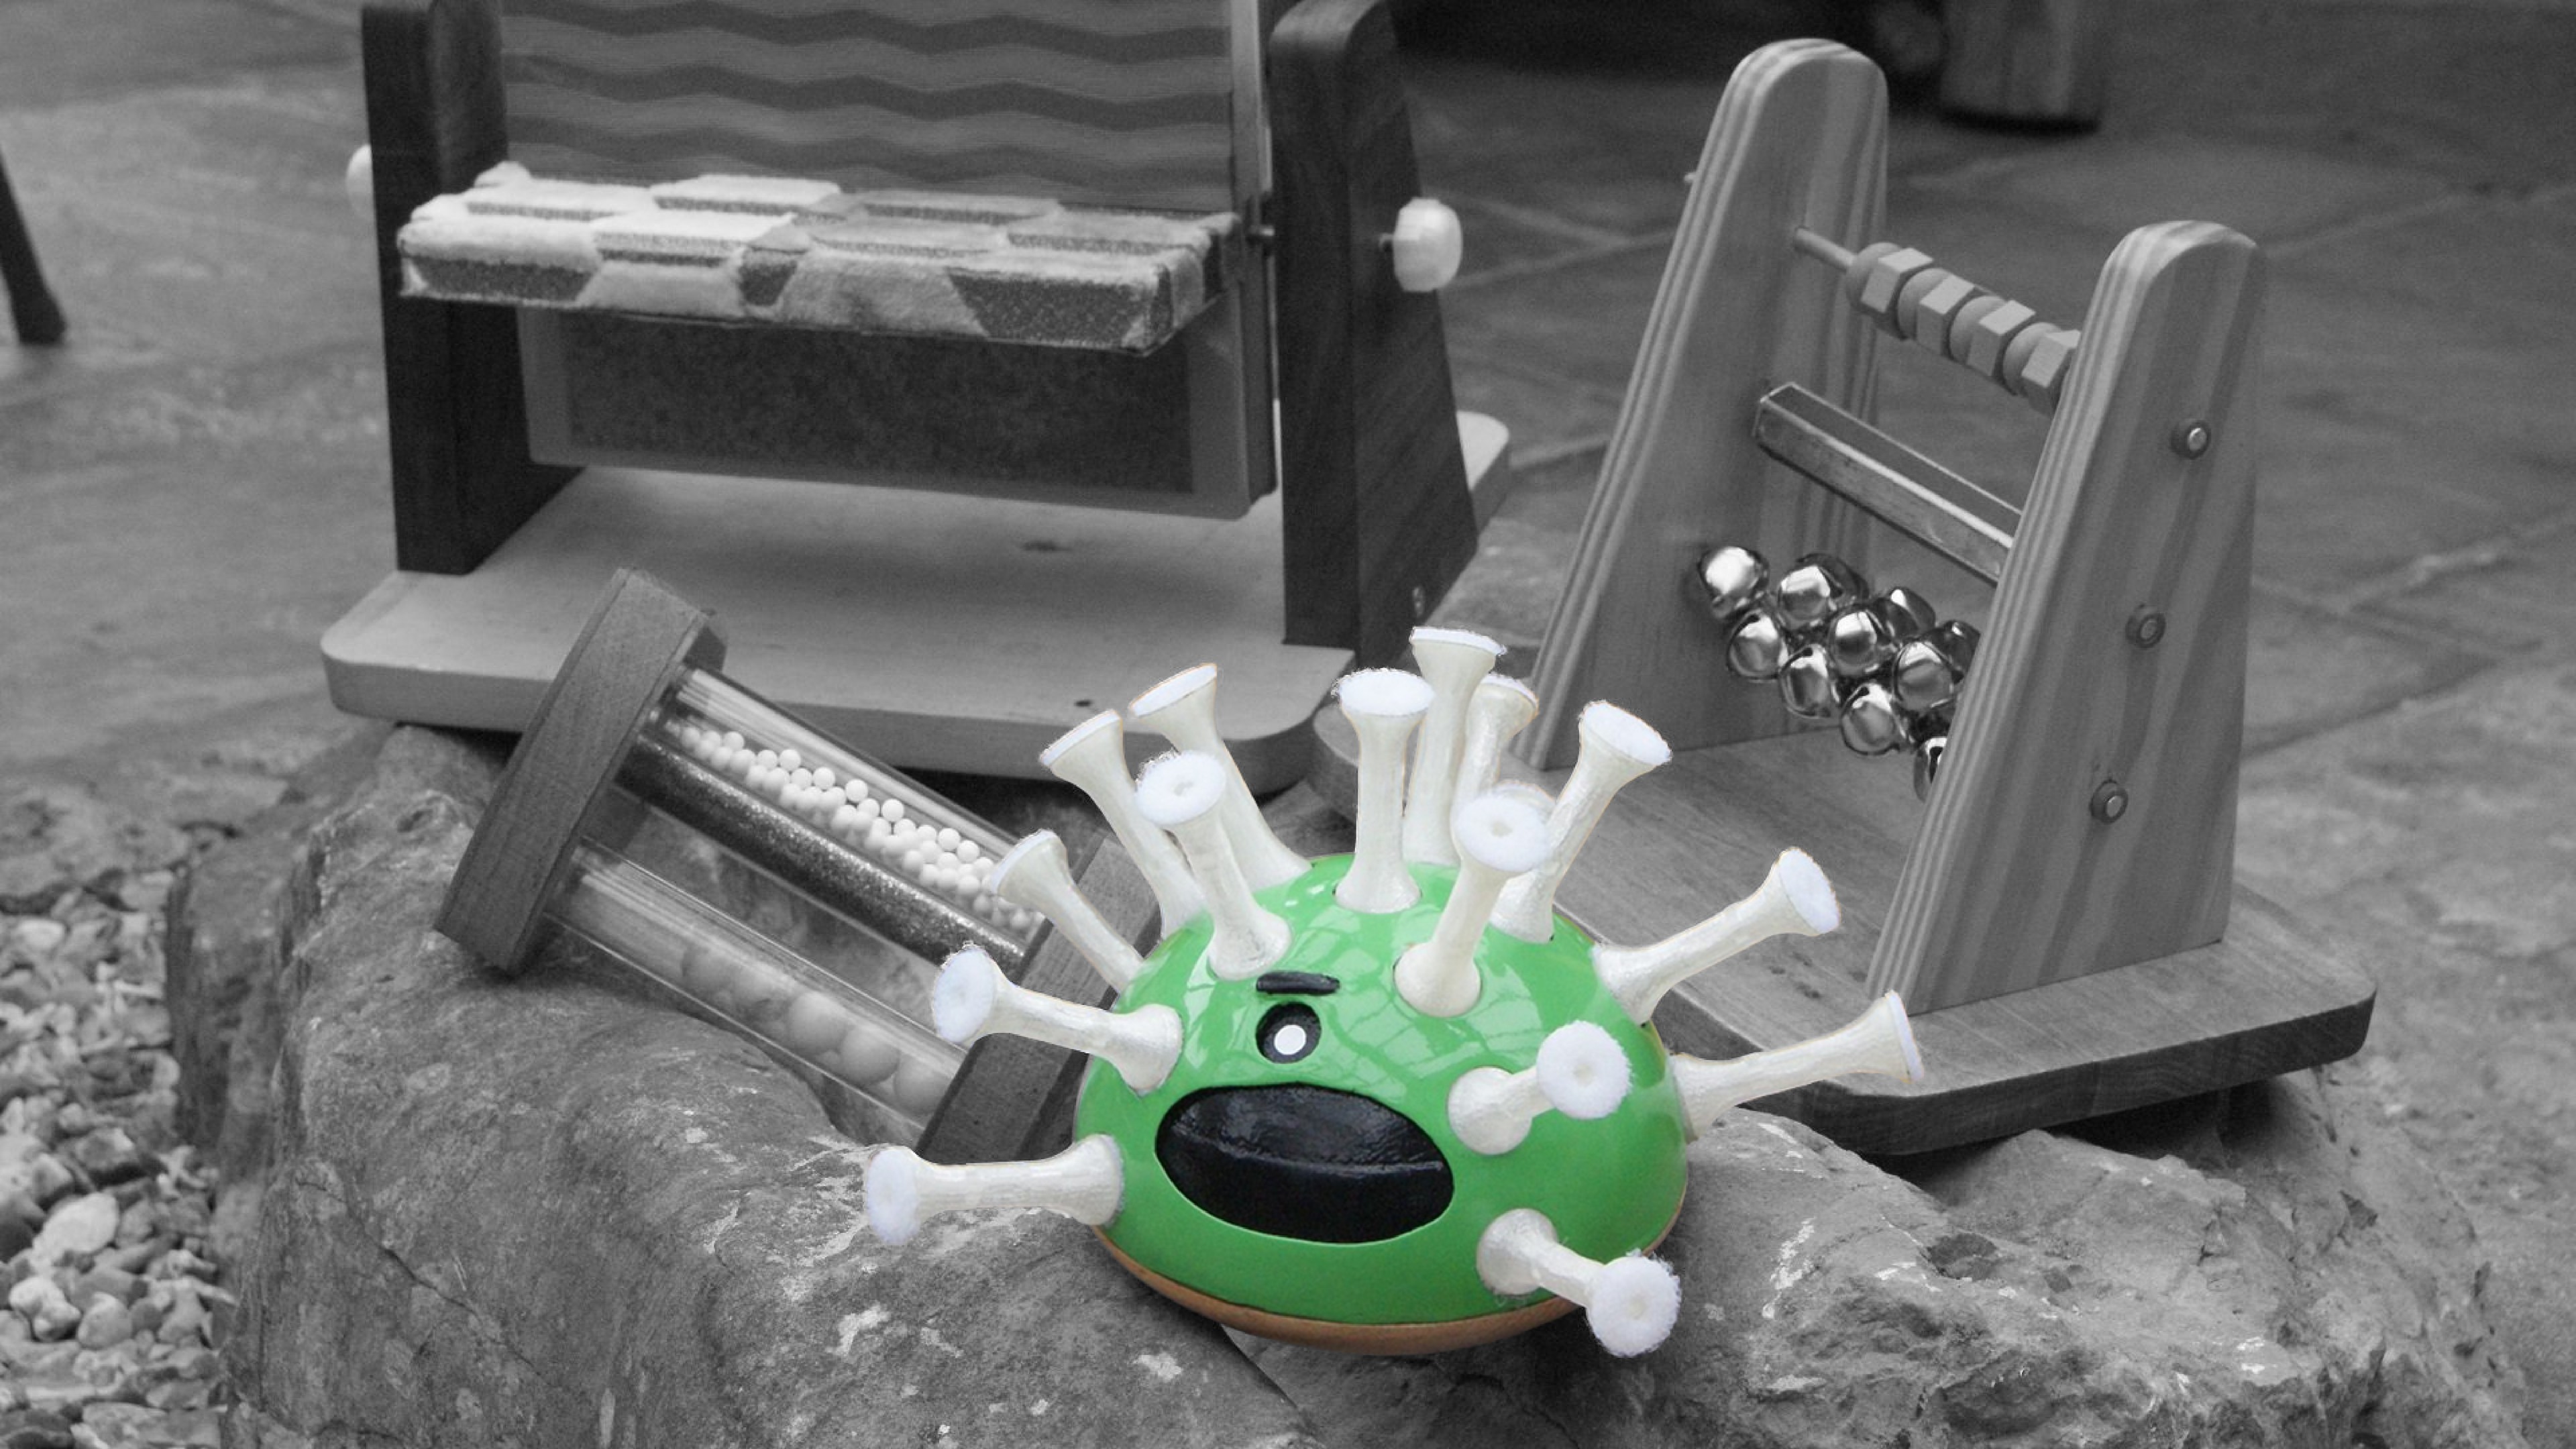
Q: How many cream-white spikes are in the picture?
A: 15